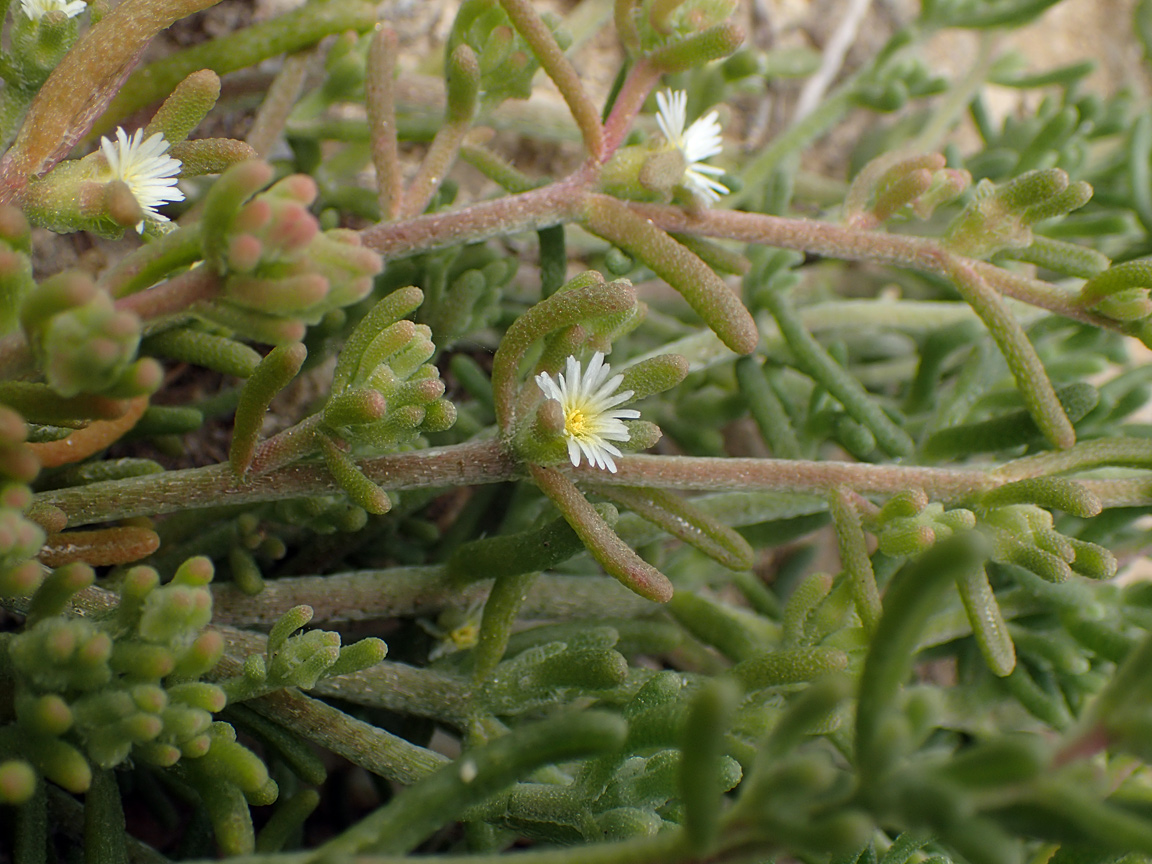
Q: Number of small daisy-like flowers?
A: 4